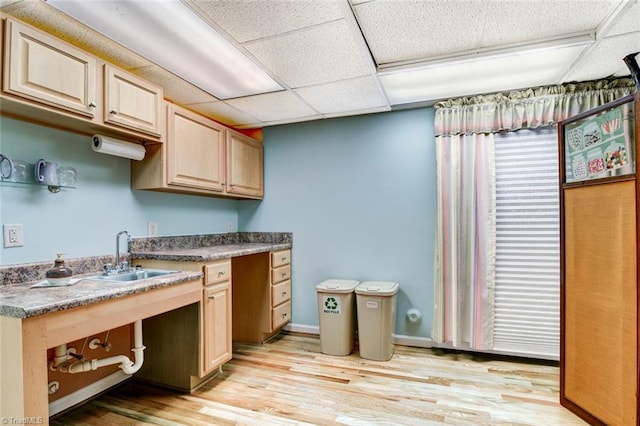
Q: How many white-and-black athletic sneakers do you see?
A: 0